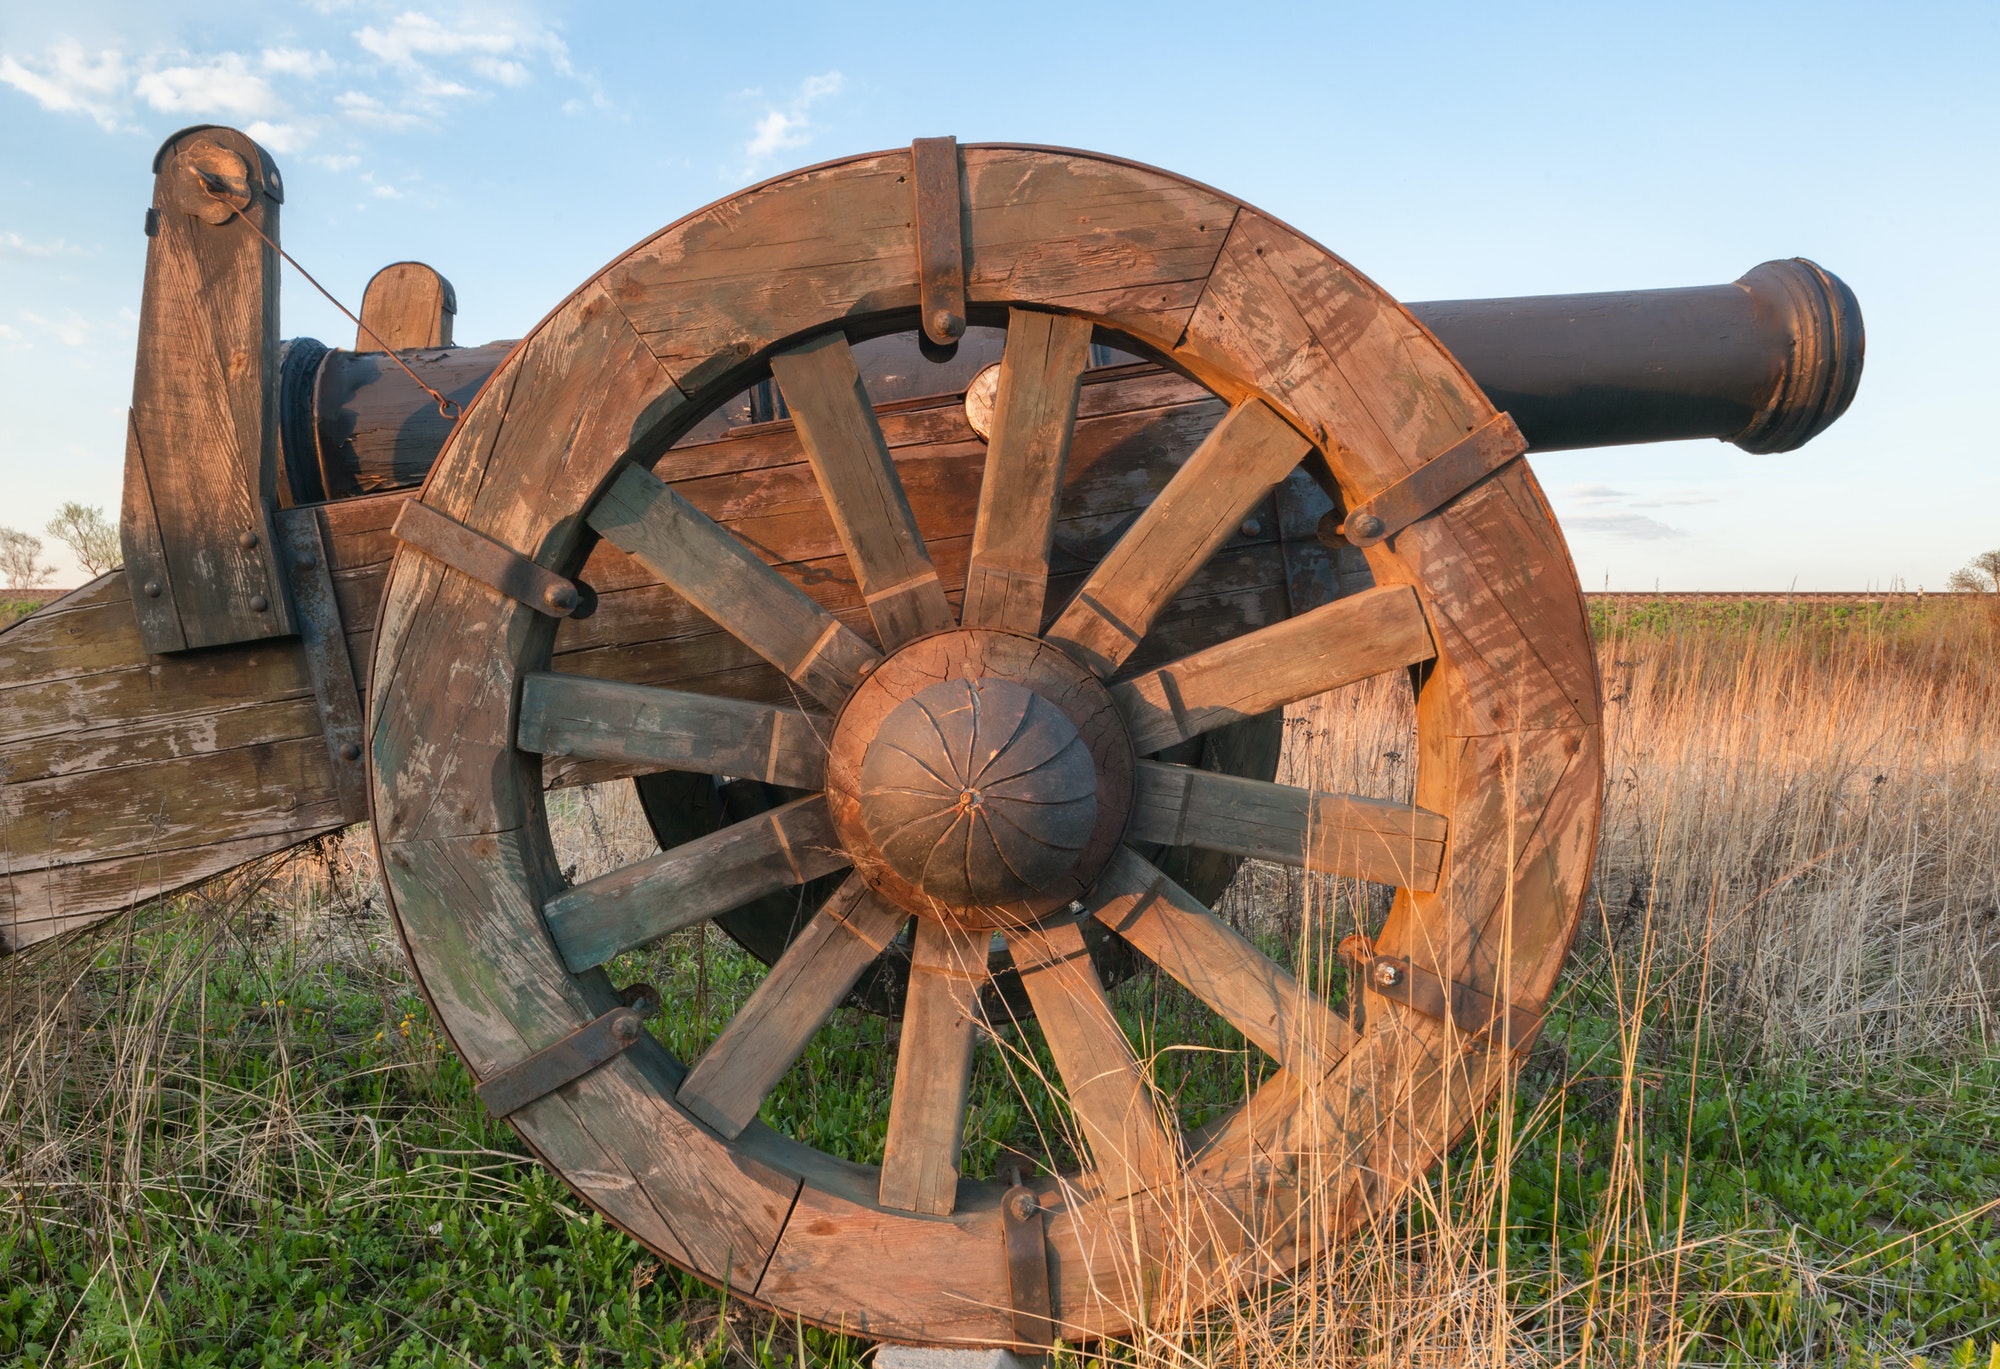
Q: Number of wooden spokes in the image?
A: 12